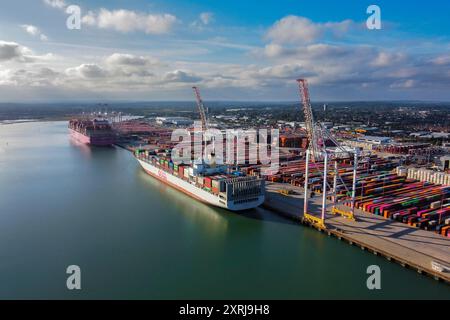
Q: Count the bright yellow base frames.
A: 2